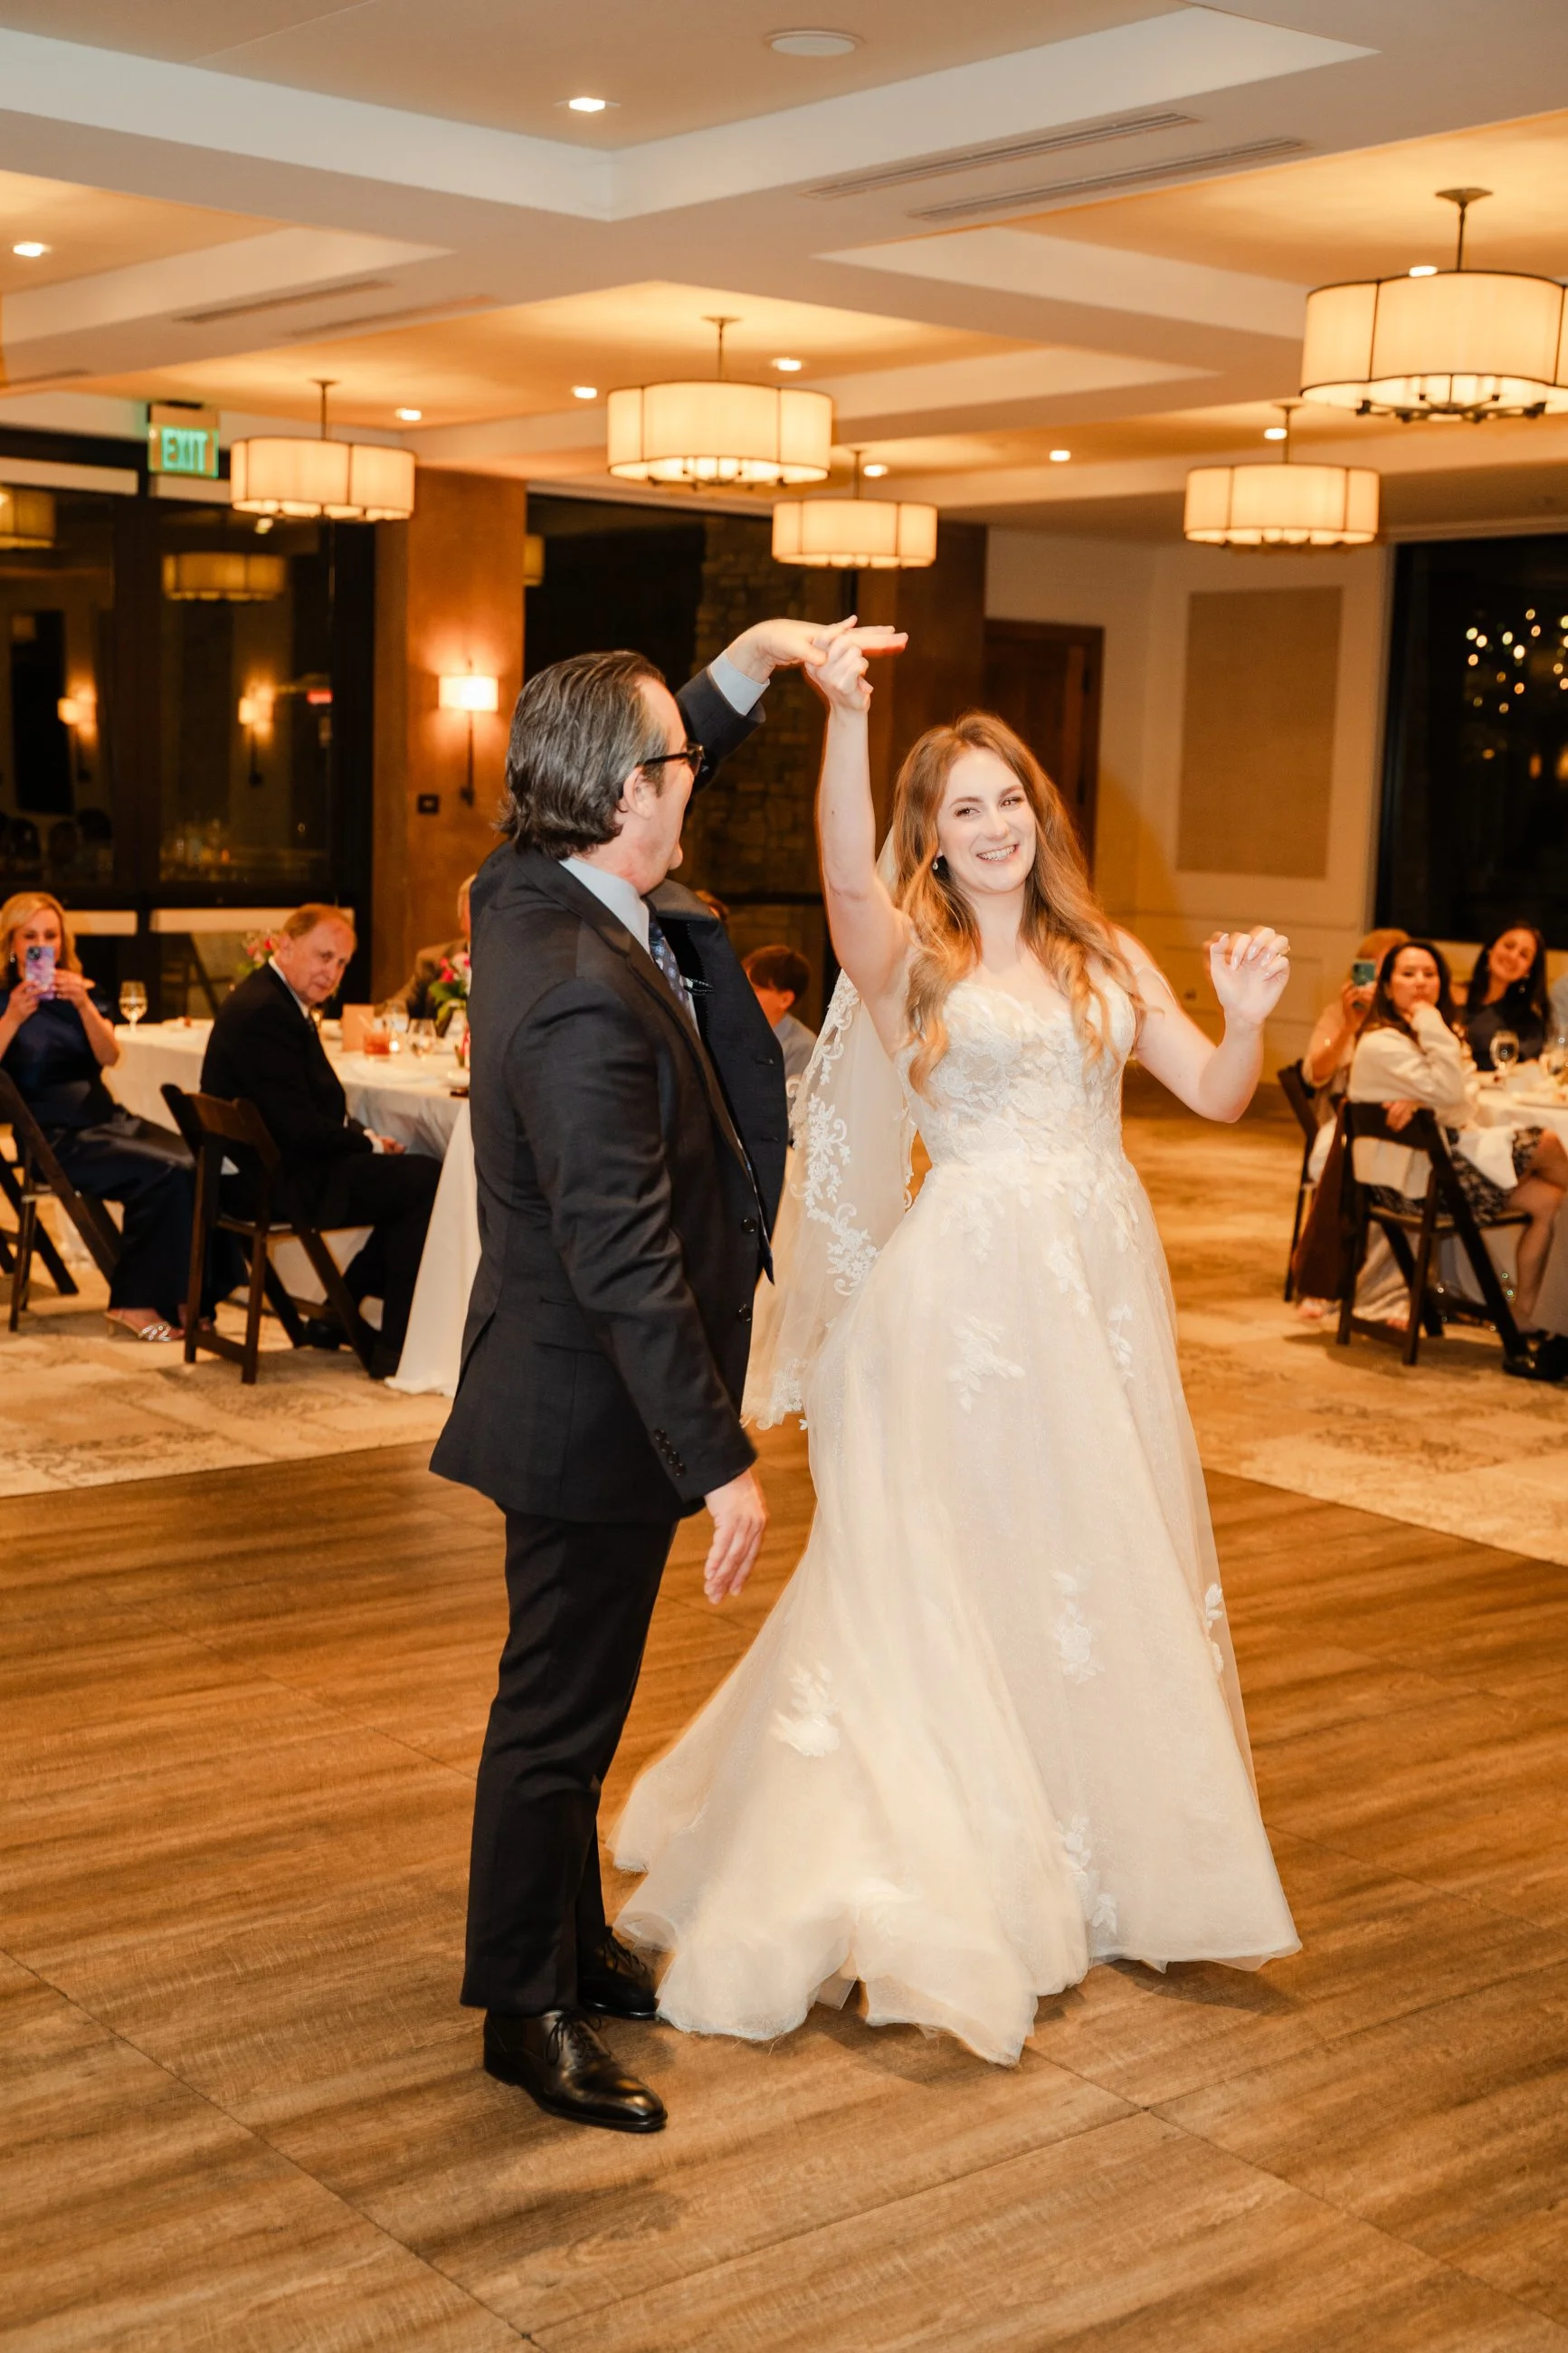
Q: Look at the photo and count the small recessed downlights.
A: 9